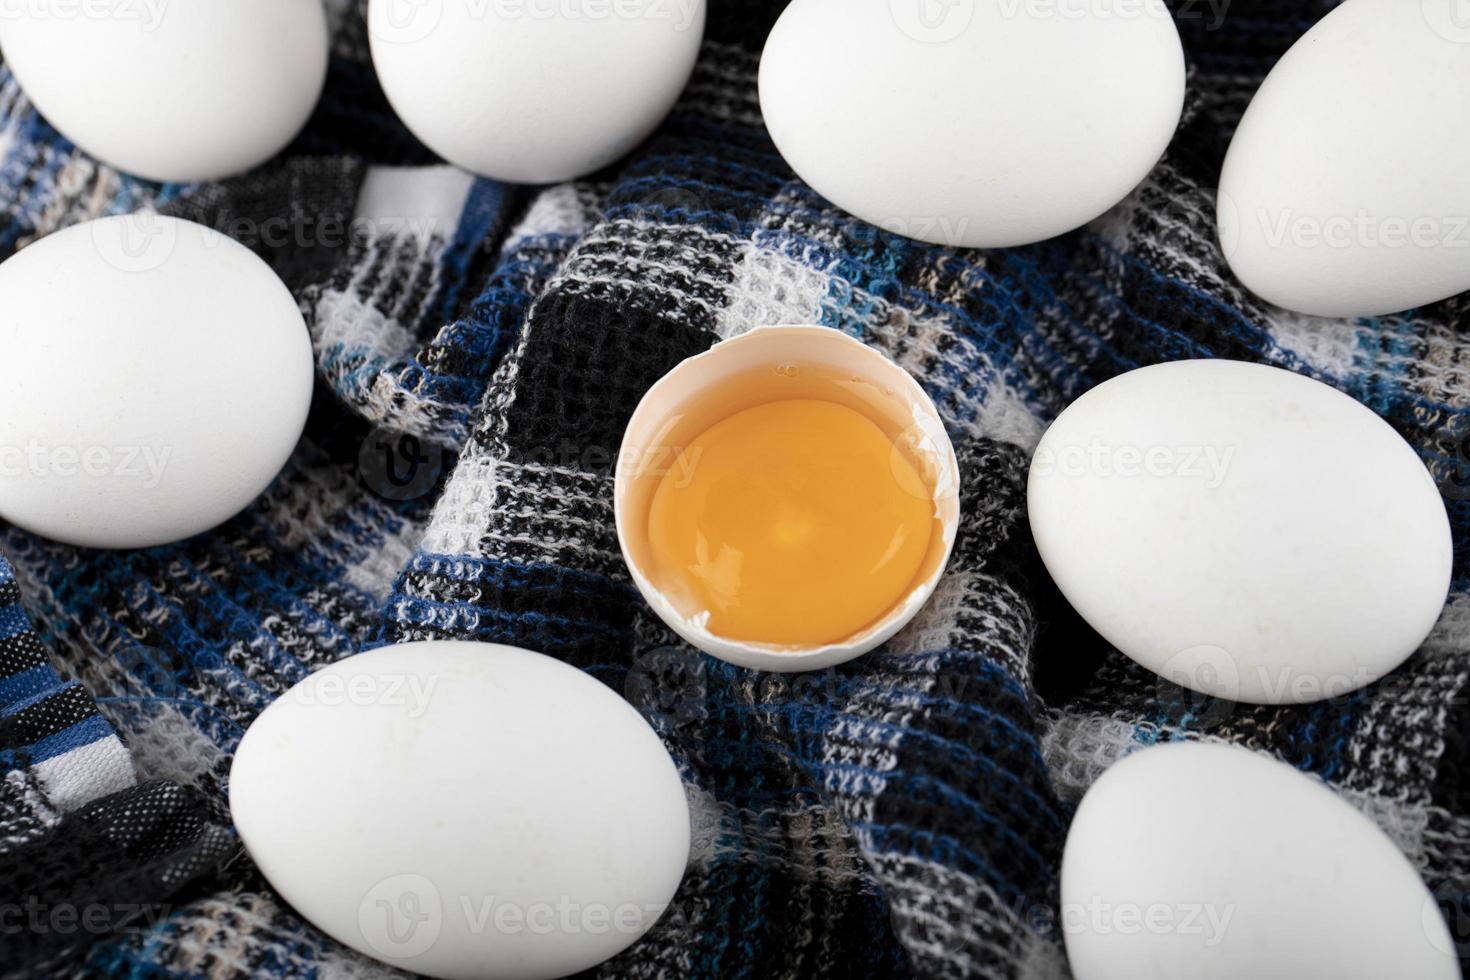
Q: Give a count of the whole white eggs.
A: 8